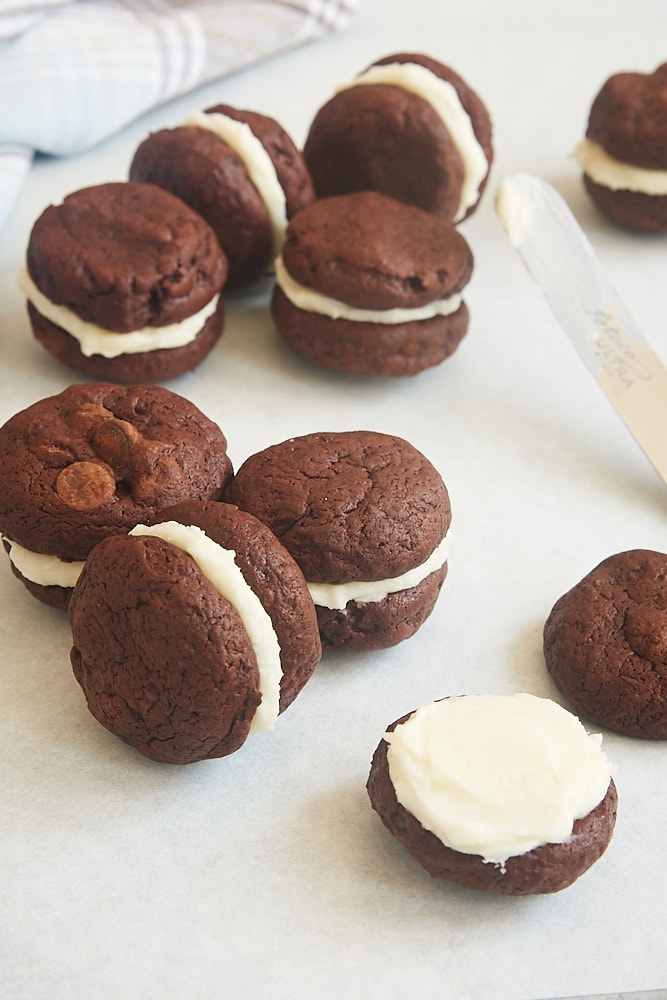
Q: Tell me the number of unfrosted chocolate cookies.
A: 1